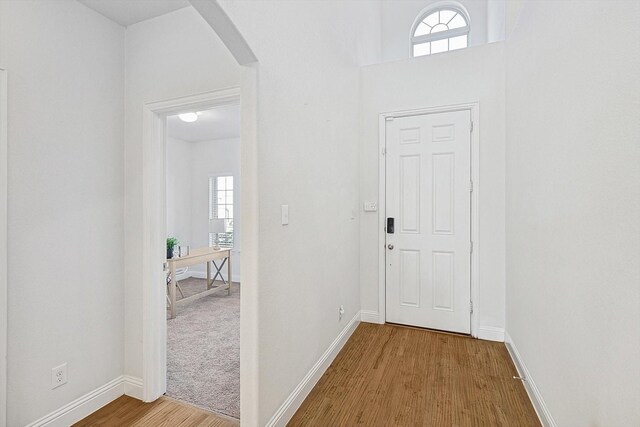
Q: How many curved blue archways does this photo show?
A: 0